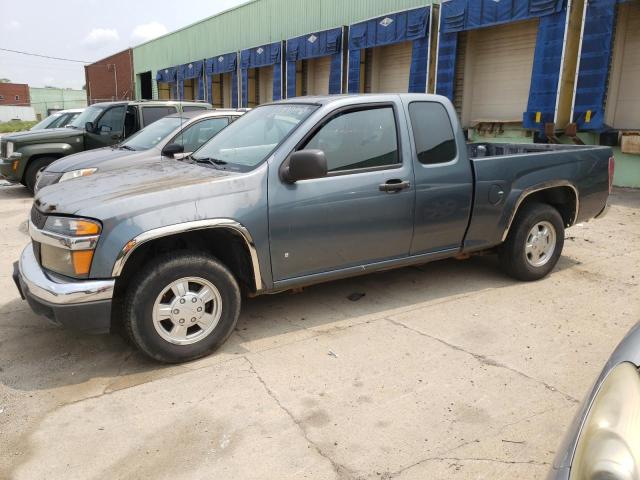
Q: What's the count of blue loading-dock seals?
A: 8